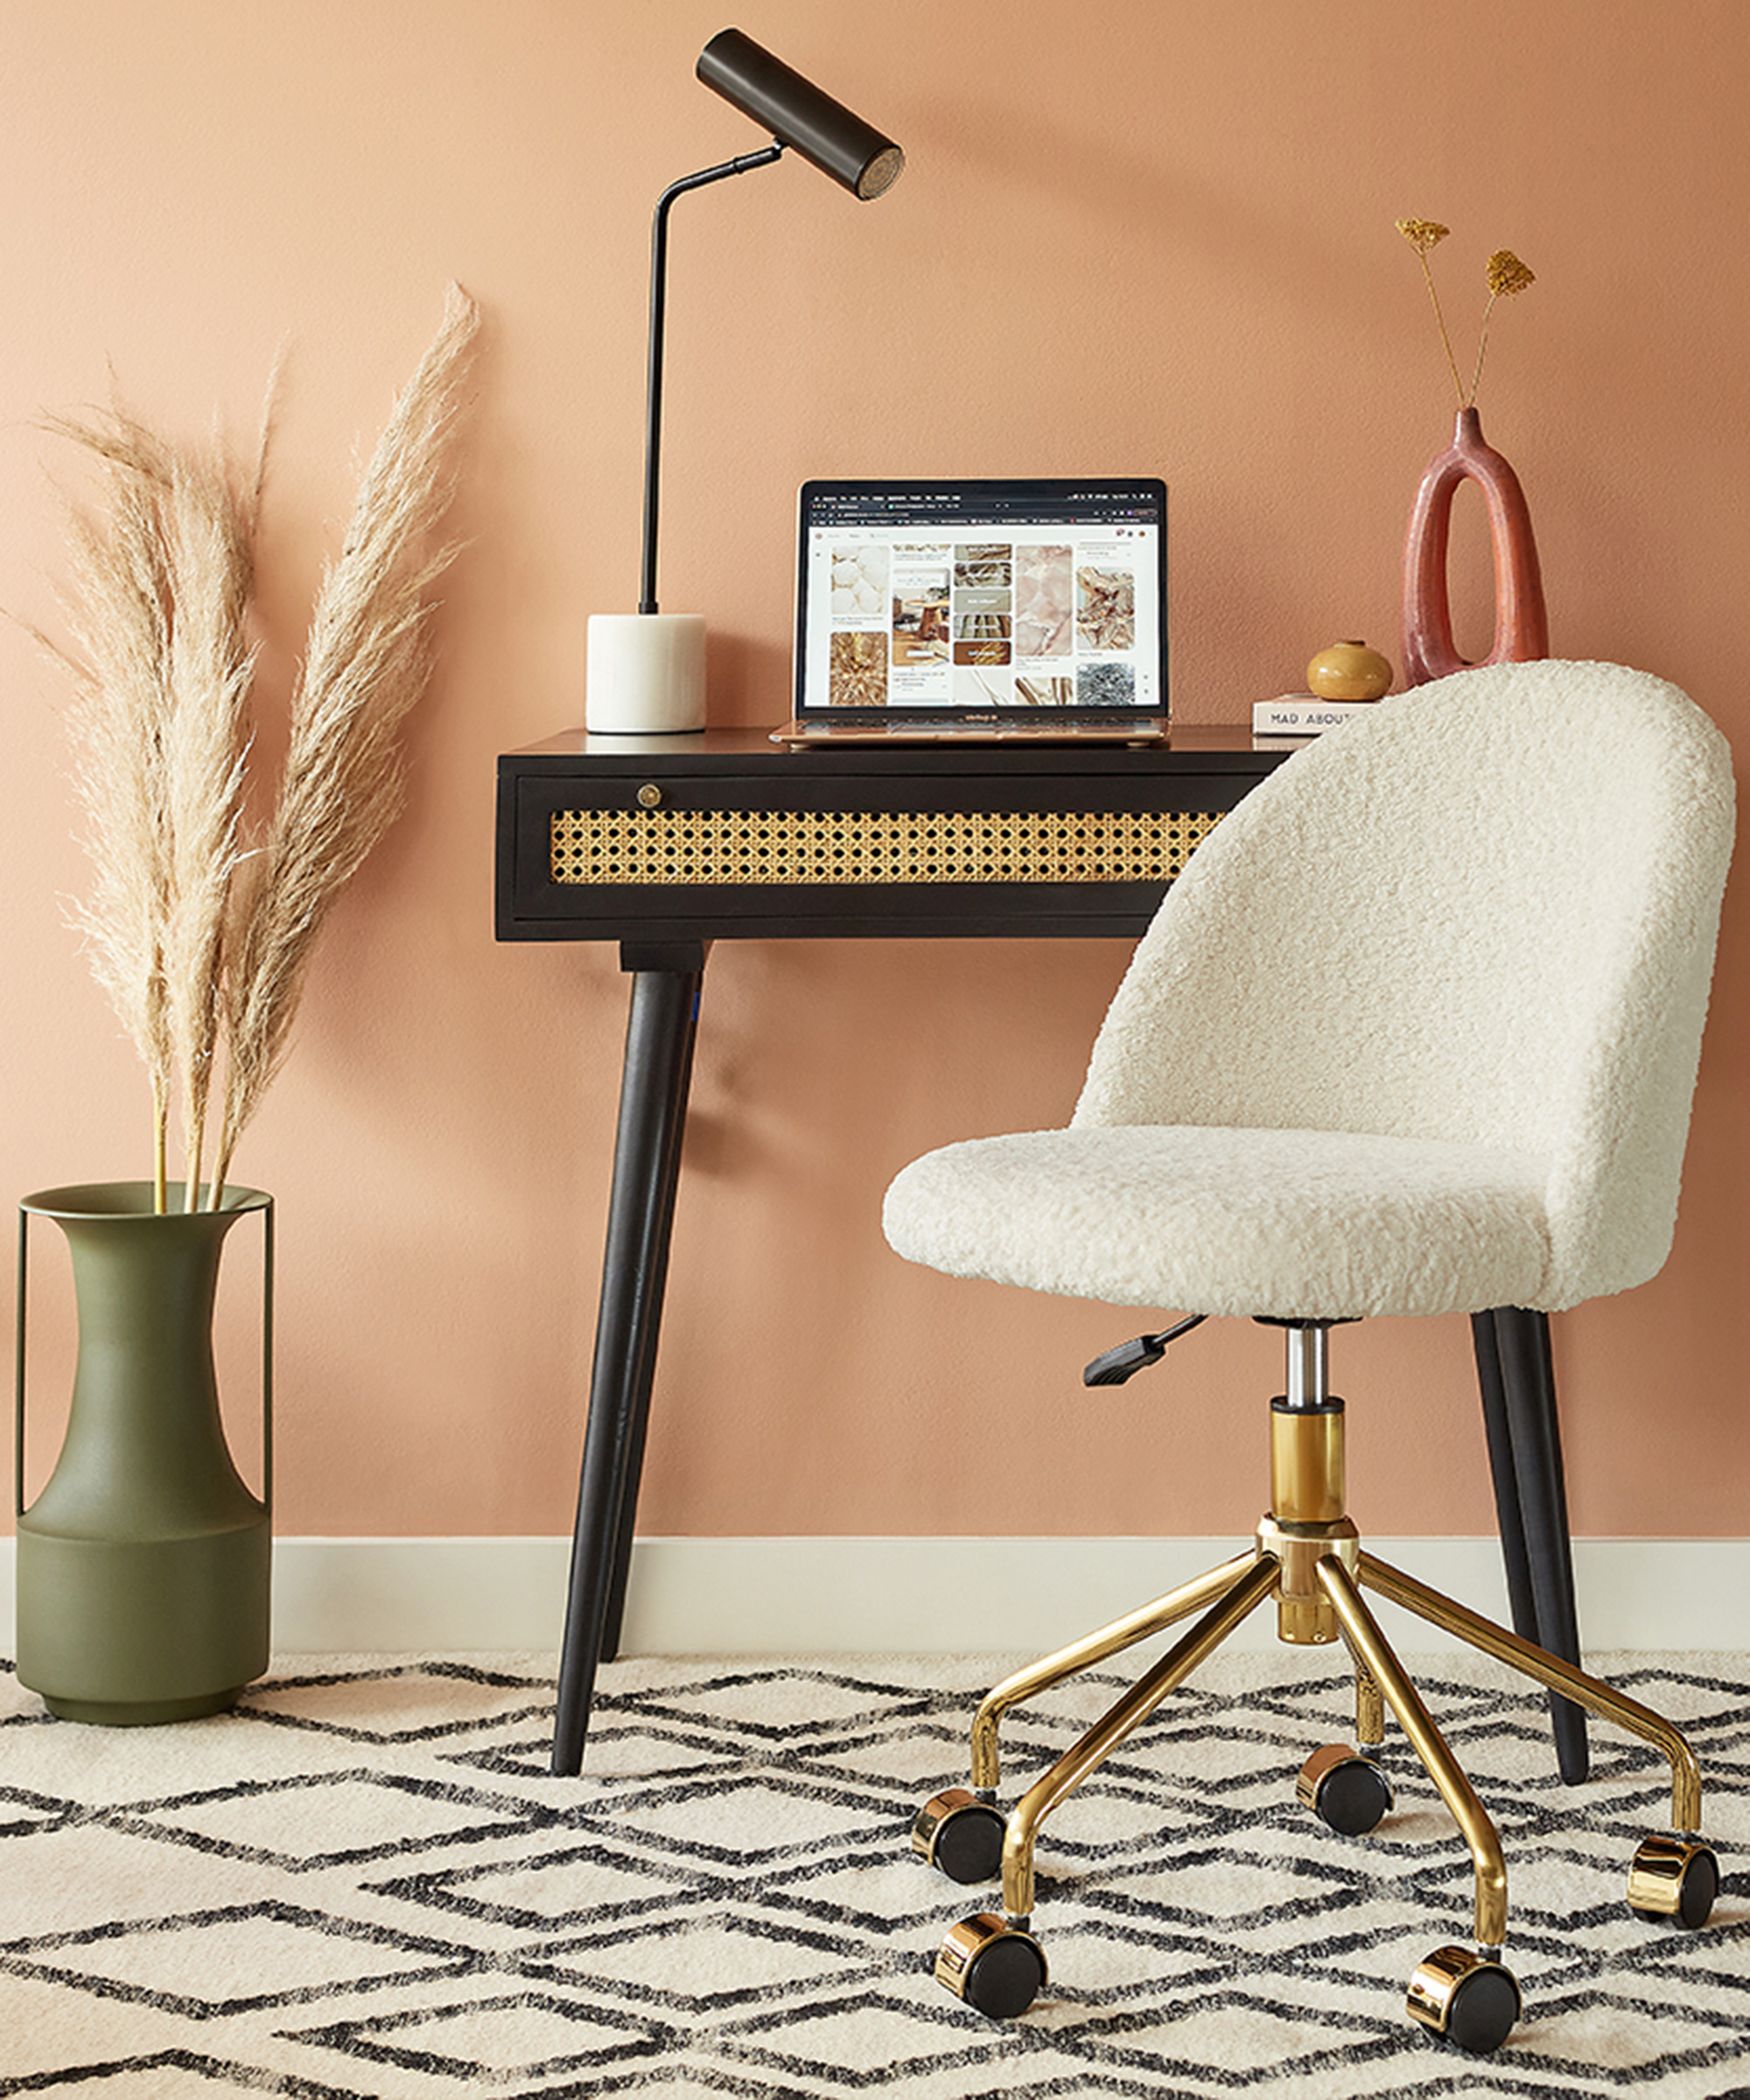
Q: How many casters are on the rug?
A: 5